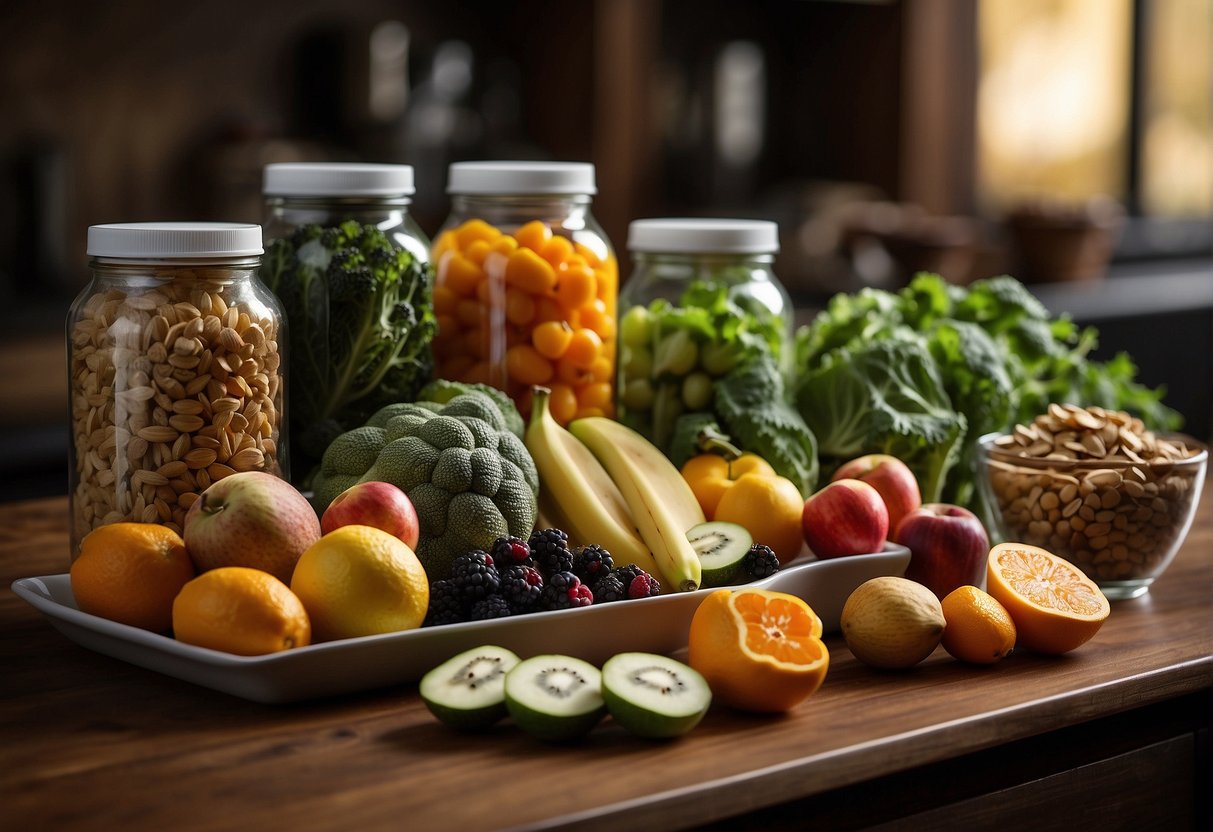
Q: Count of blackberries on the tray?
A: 11